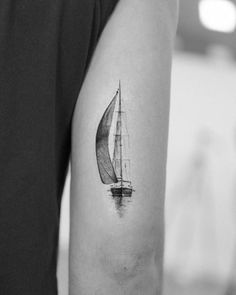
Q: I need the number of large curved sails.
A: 1